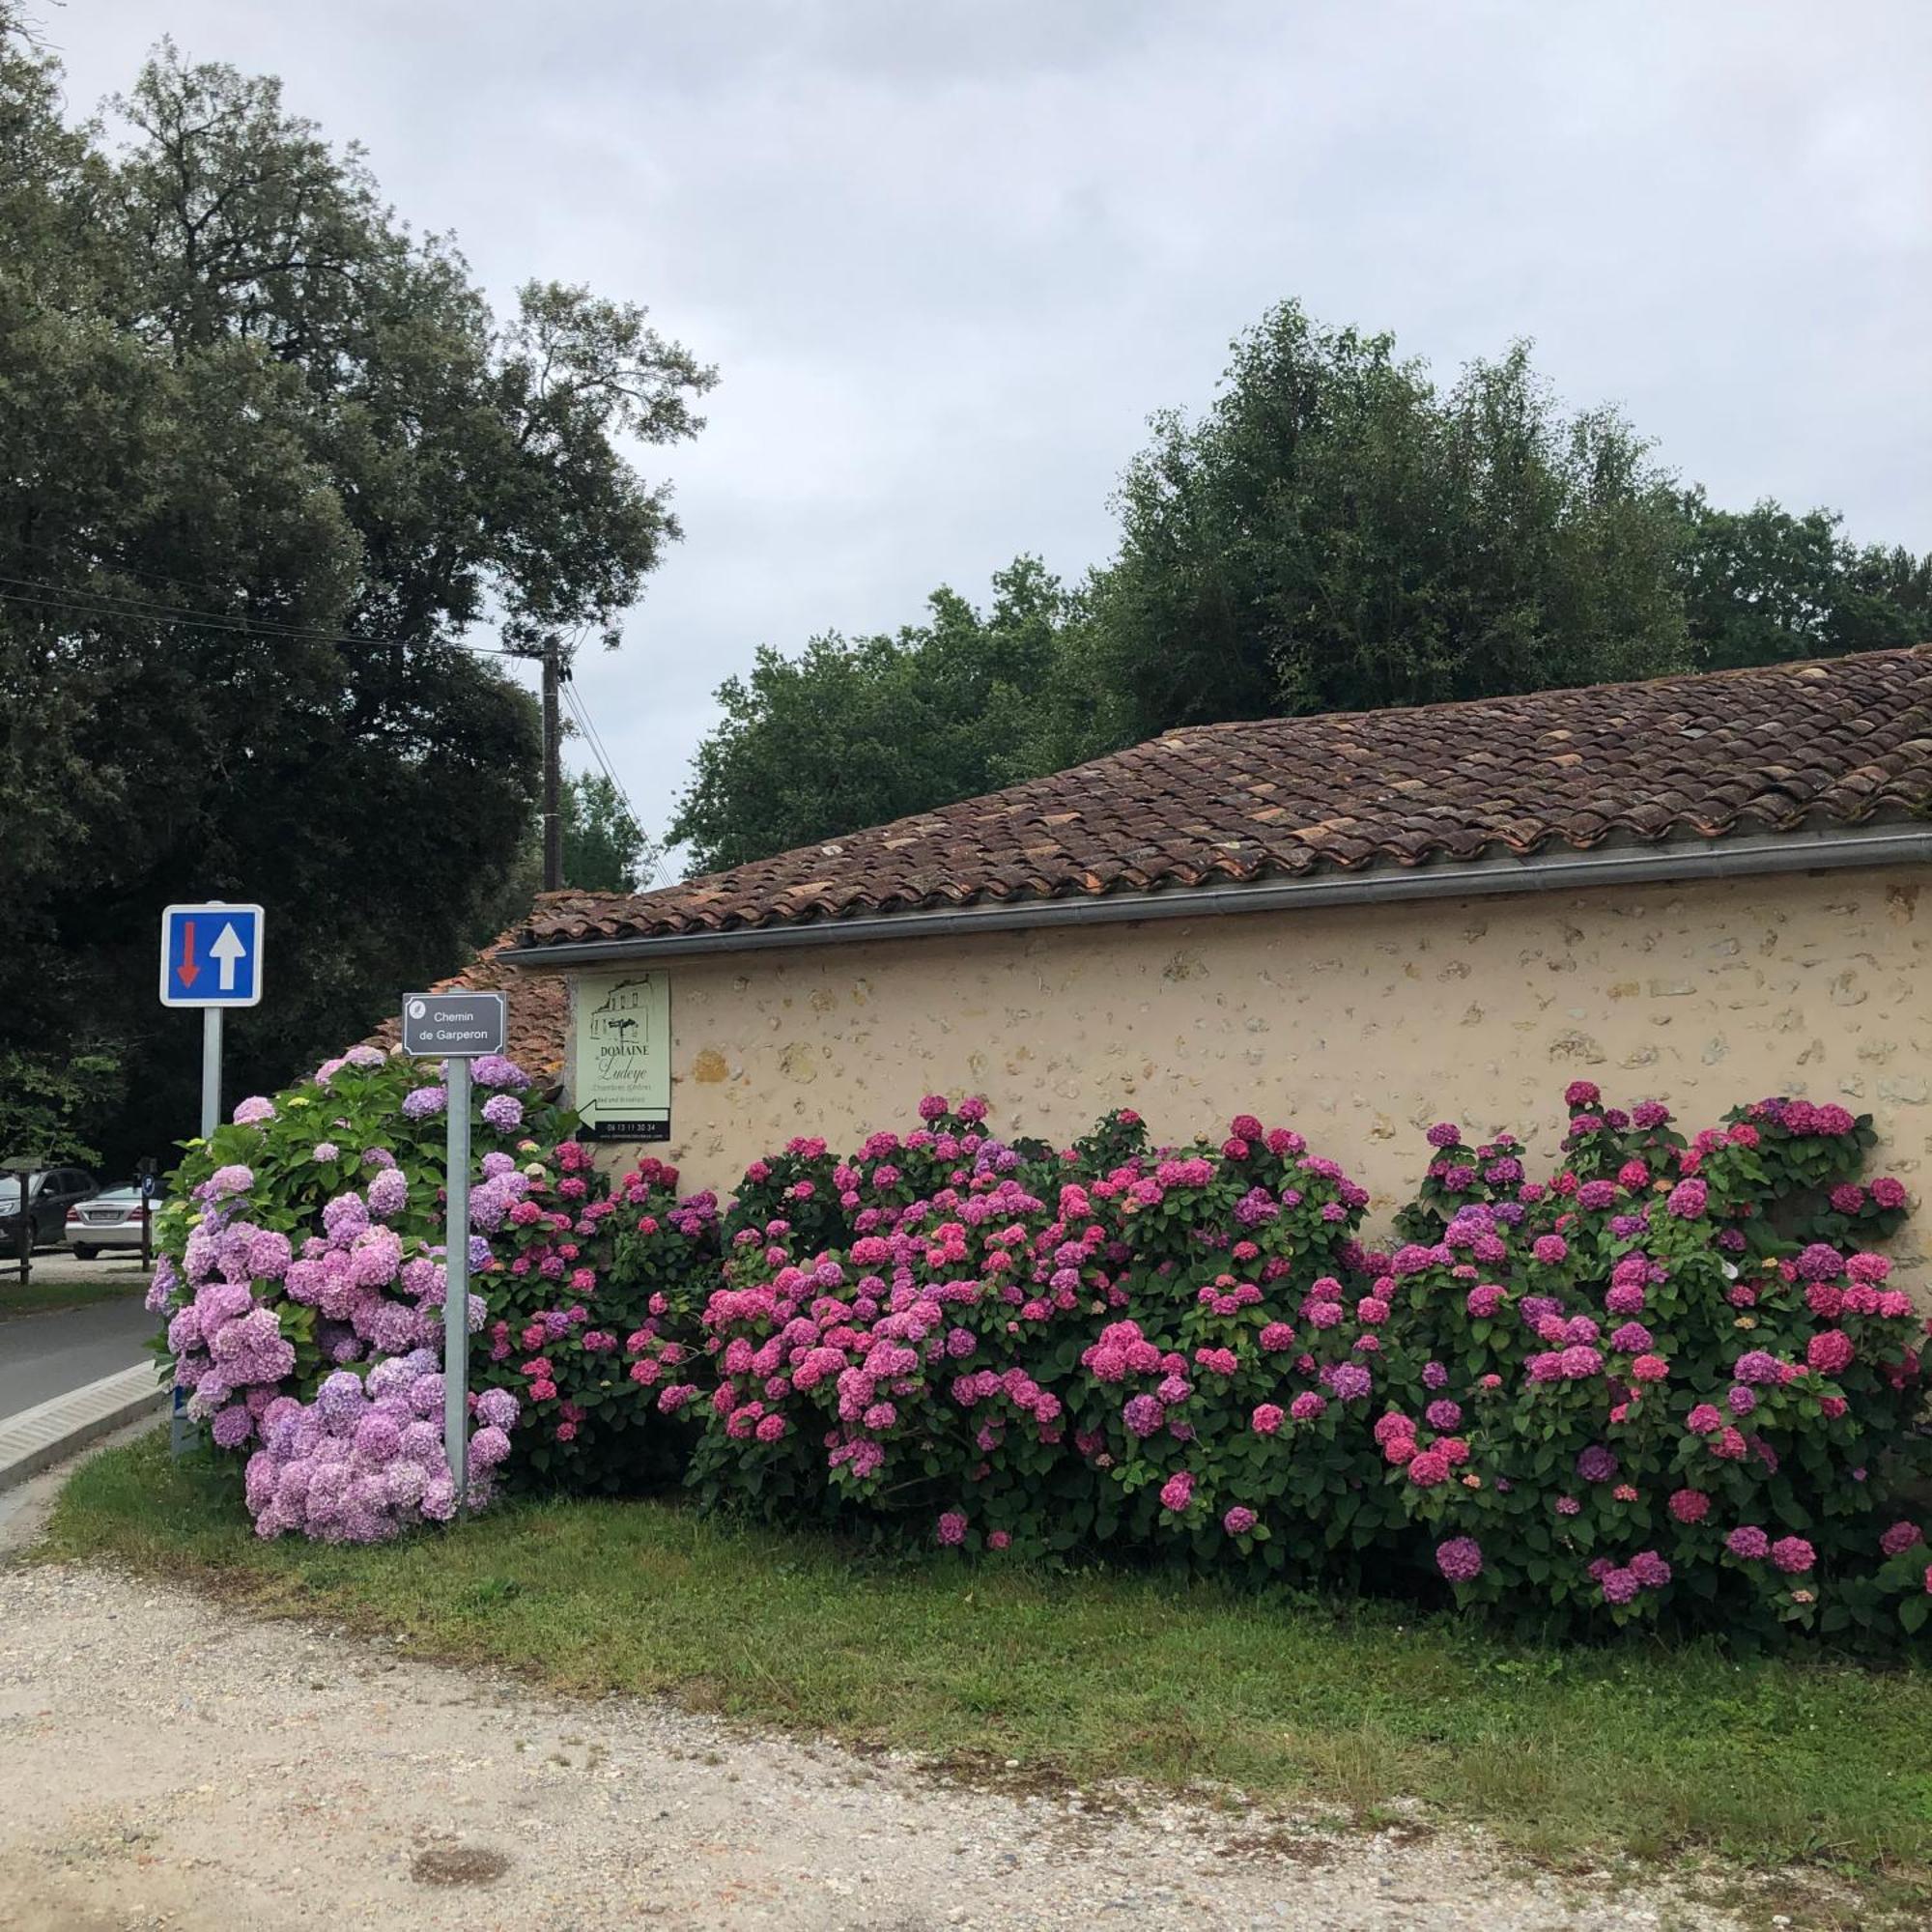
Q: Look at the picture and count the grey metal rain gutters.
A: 1